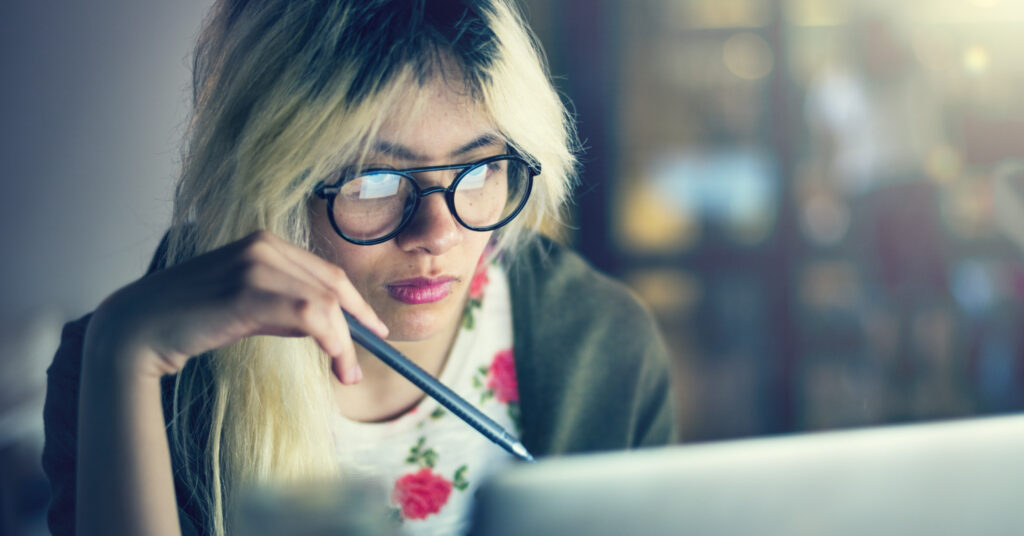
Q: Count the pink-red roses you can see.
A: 3